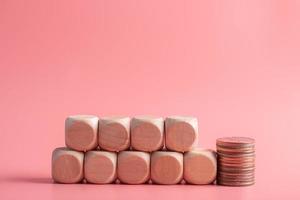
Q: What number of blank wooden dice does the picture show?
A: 9